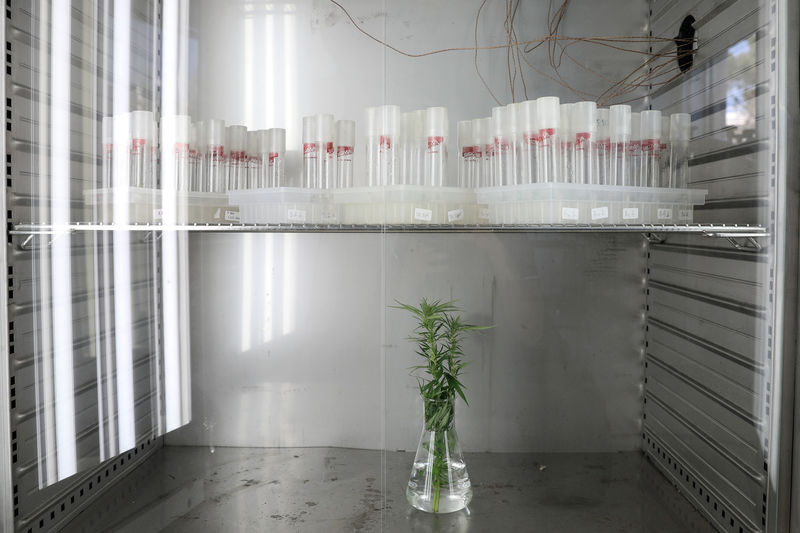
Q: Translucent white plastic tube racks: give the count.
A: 4